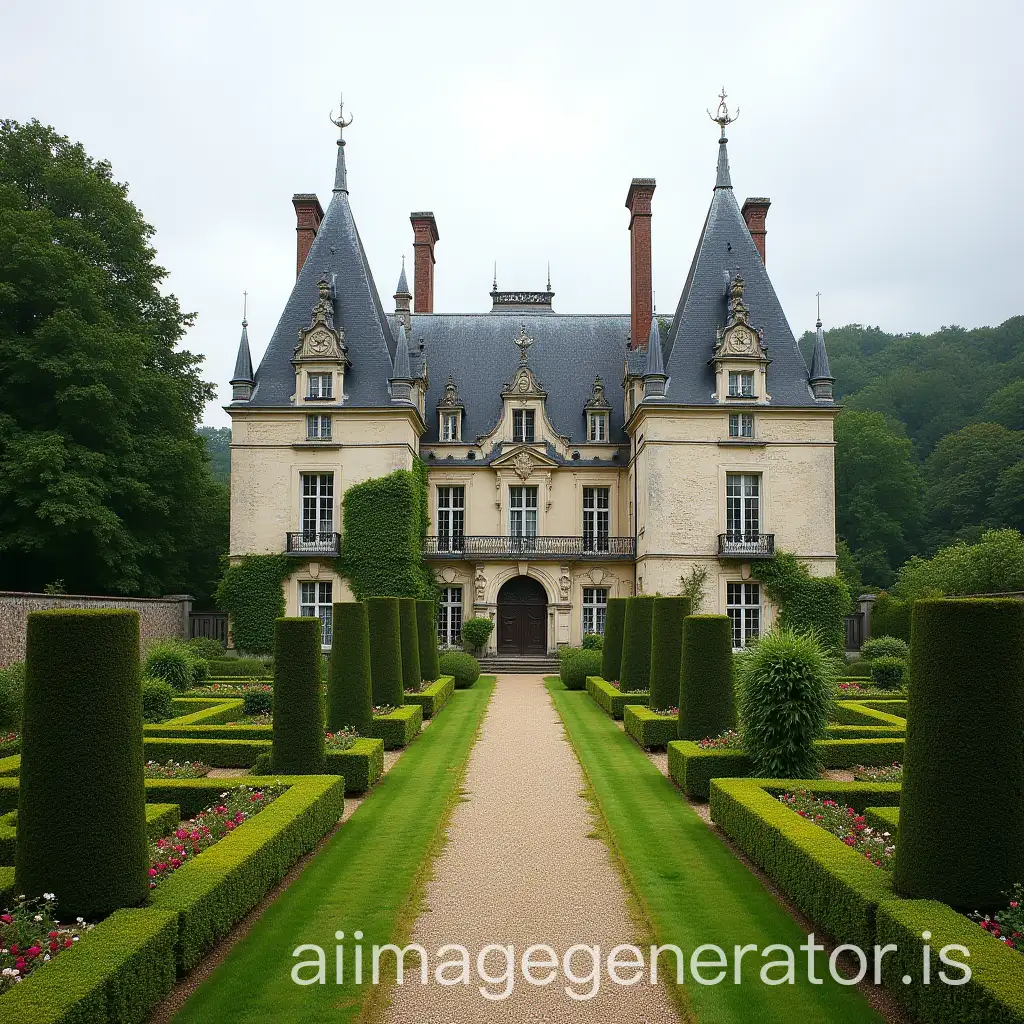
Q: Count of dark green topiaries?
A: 11